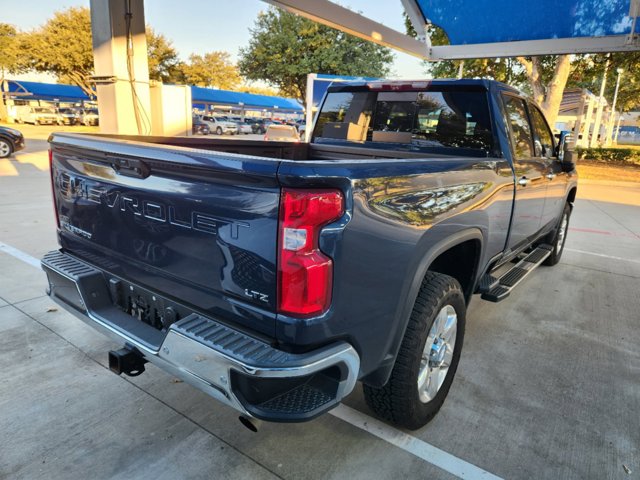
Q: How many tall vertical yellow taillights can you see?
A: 0